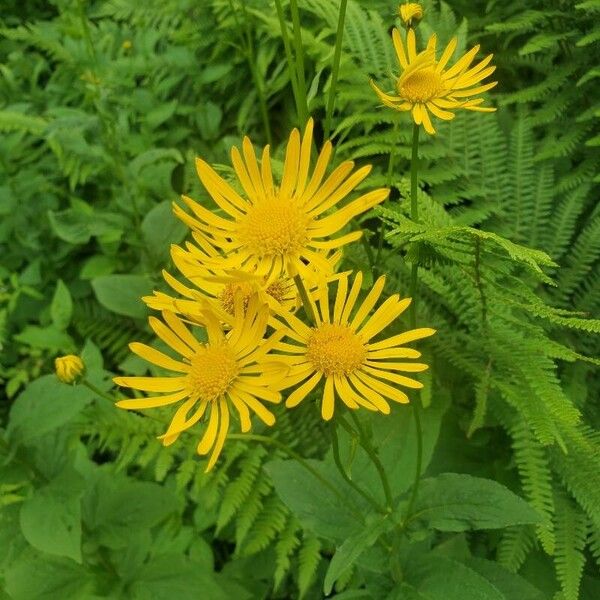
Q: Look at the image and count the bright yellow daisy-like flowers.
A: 5